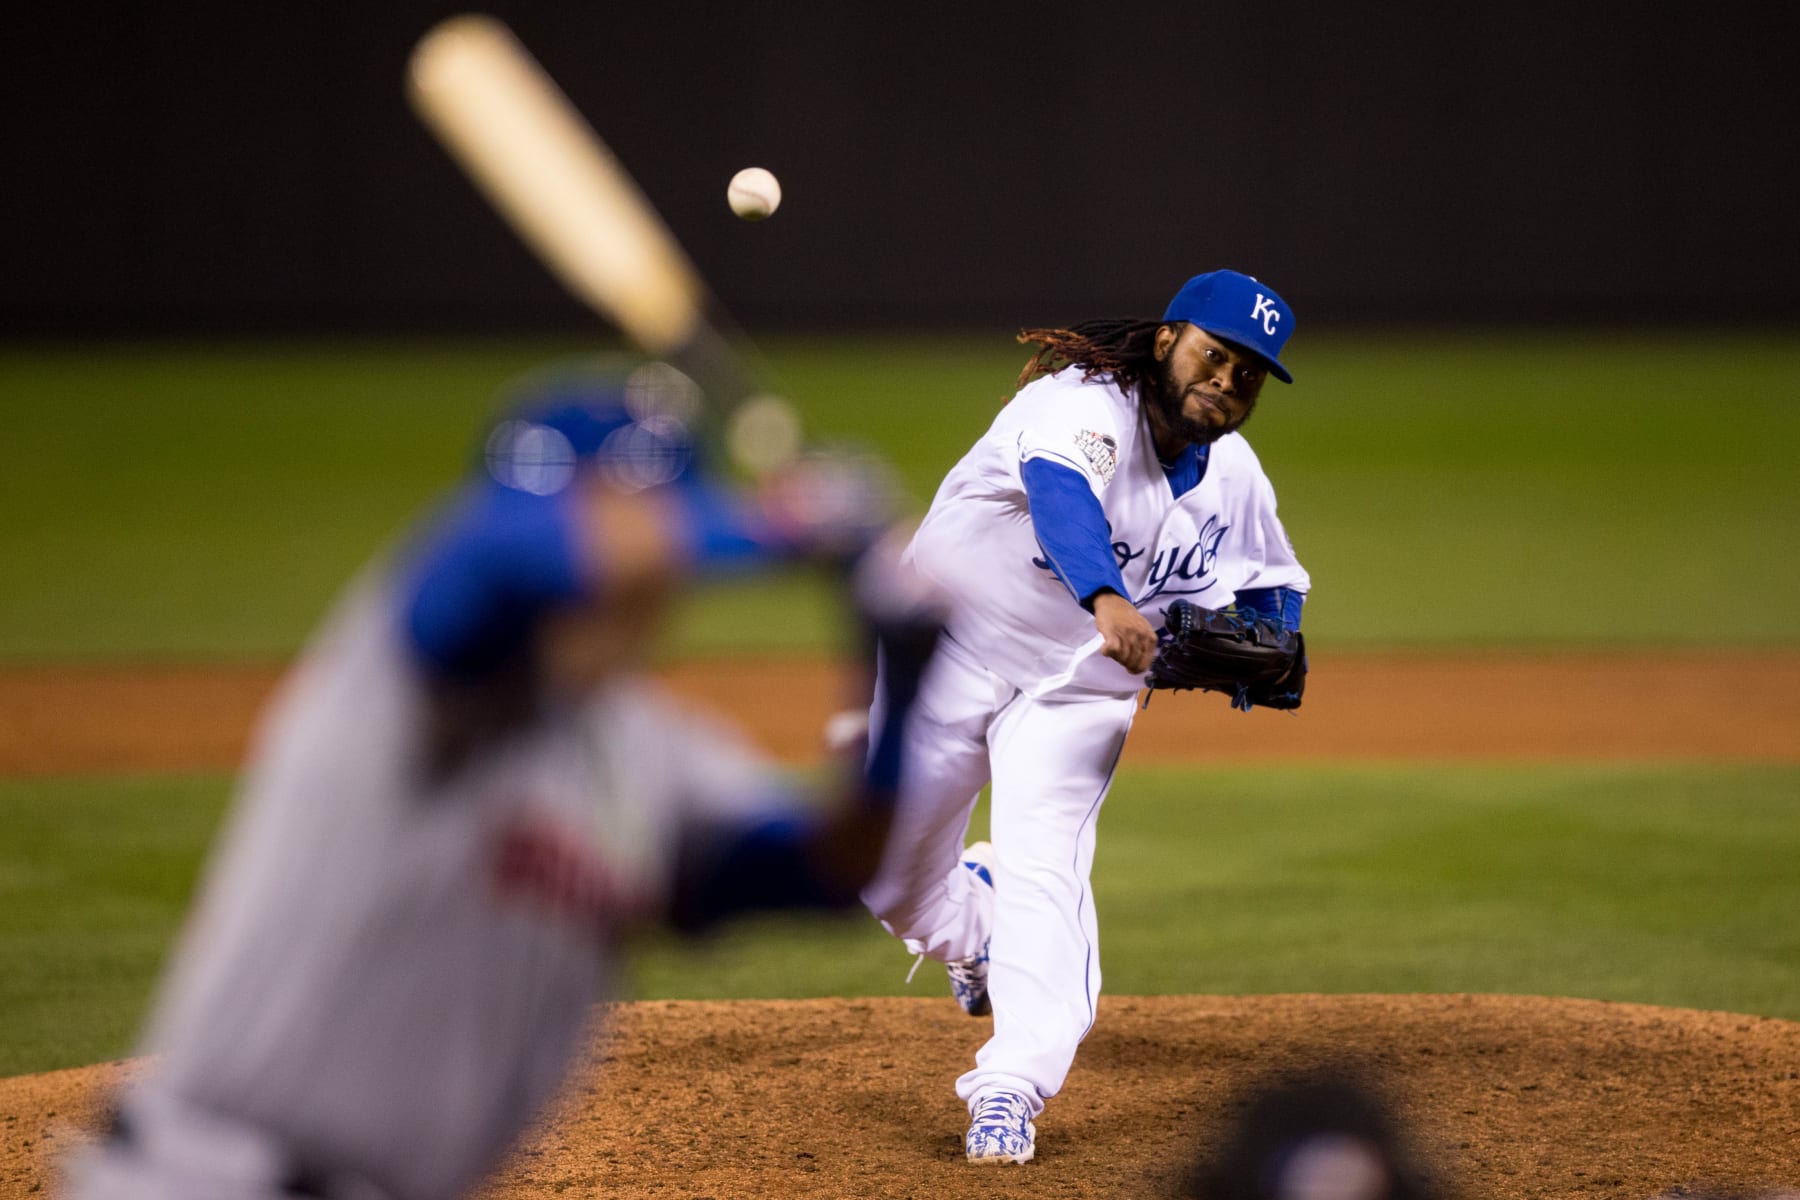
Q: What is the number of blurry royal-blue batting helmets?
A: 1